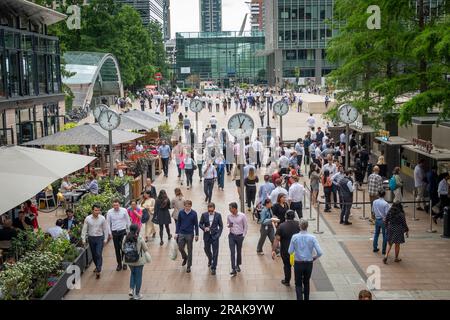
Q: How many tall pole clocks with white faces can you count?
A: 6